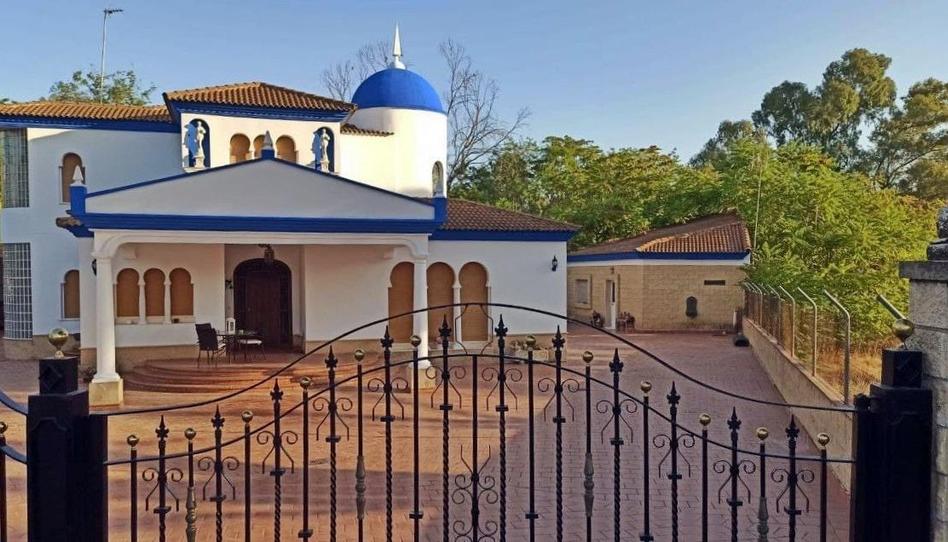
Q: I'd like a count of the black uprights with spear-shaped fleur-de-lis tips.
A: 12